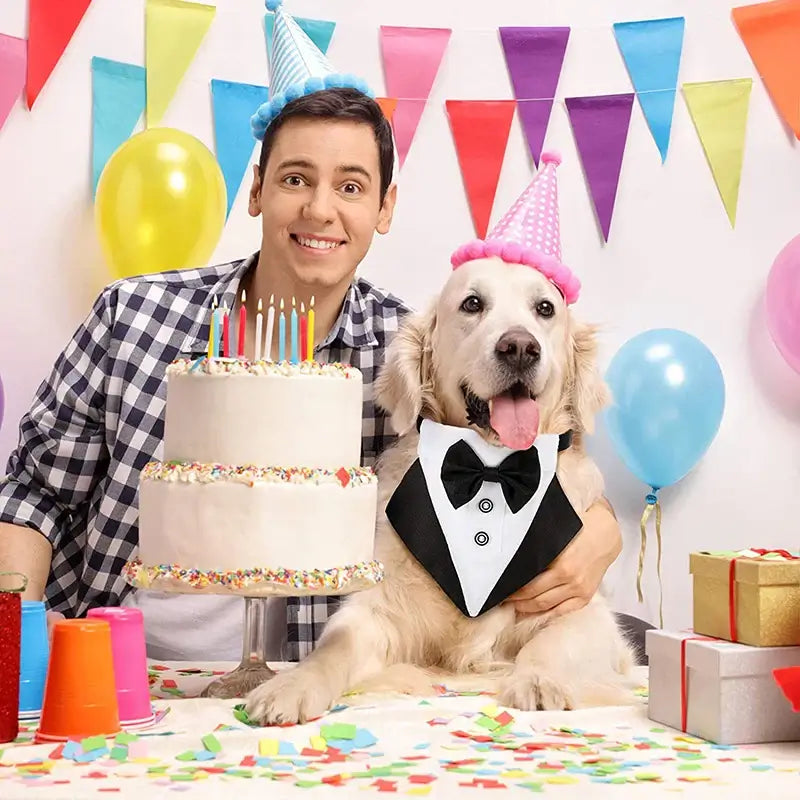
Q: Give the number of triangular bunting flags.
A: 14